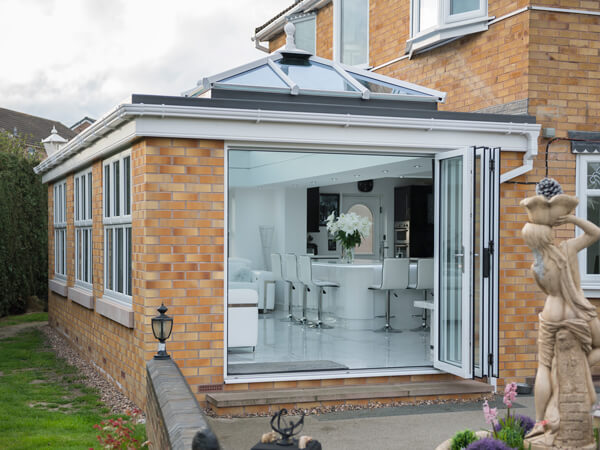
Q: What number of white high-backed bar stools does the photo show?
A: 5